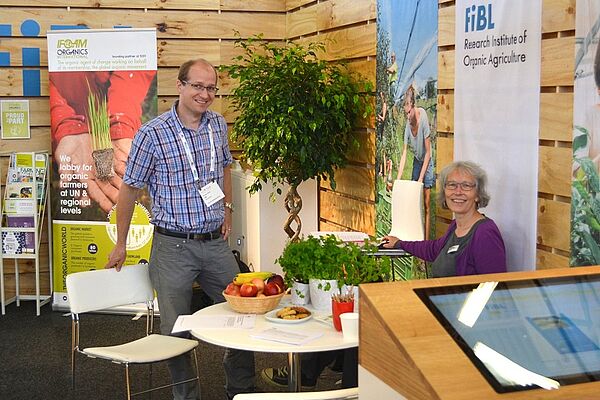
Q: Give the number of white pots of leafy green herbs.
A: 3